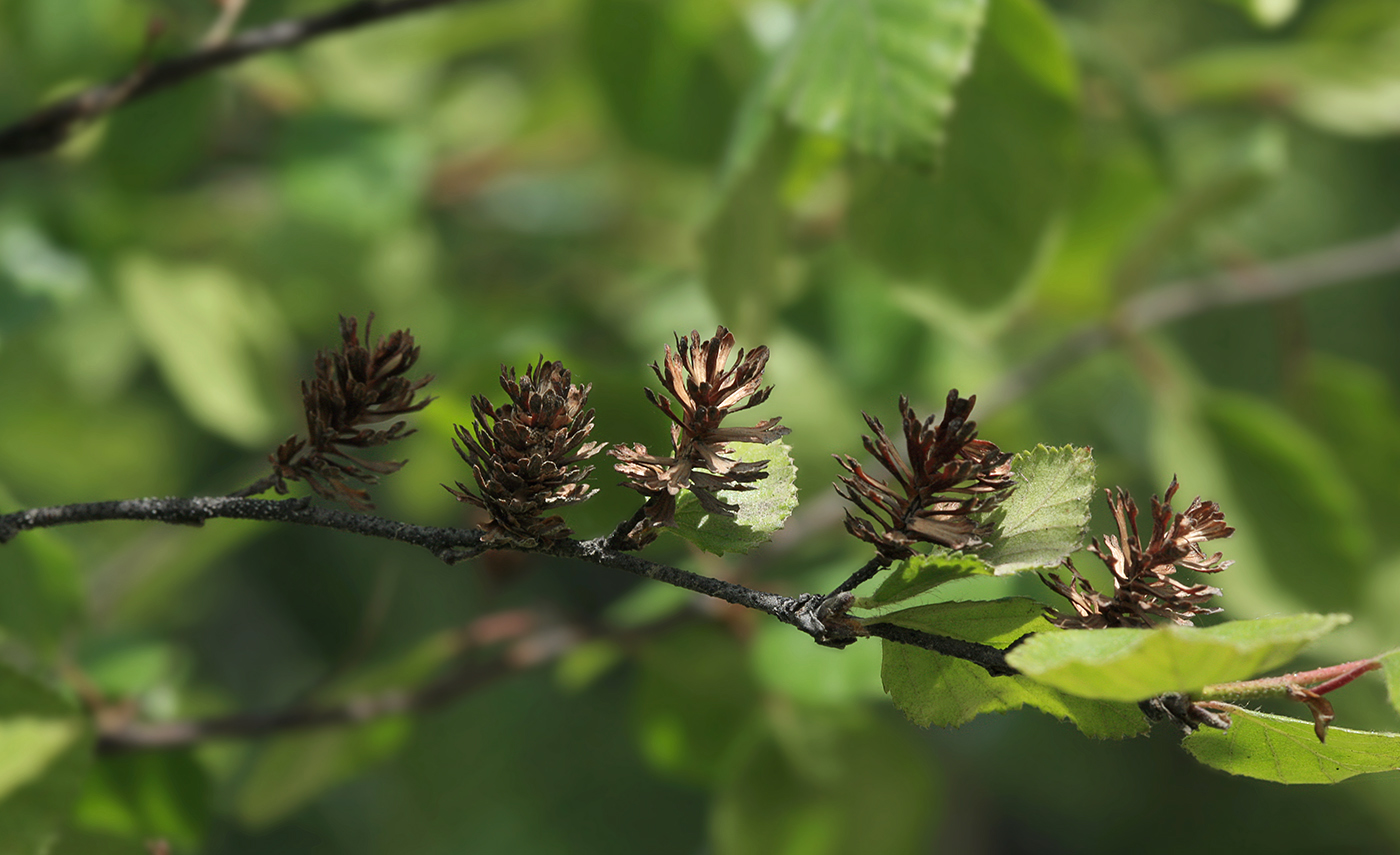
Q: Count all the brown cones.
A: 5